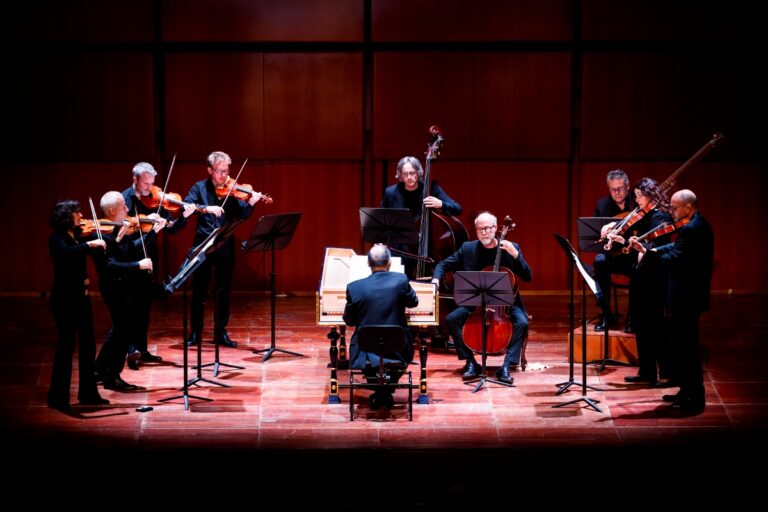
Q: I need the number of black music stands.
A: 9